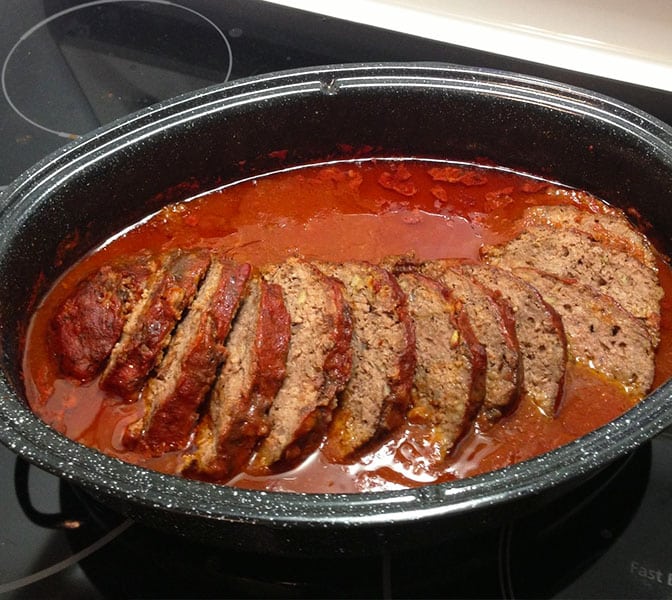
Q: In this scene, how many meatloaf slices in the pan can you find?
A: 12